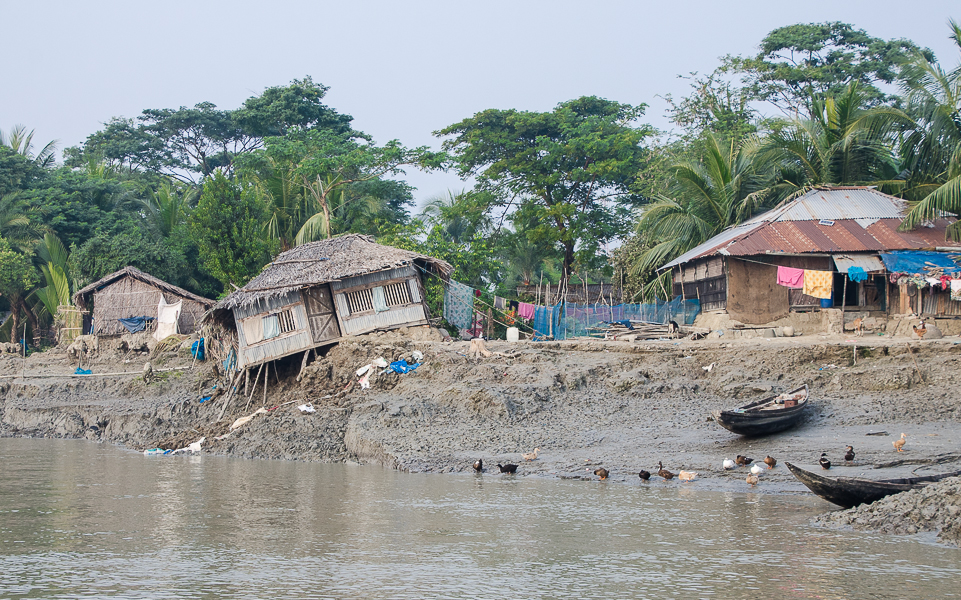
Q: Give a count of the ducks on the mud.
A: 15